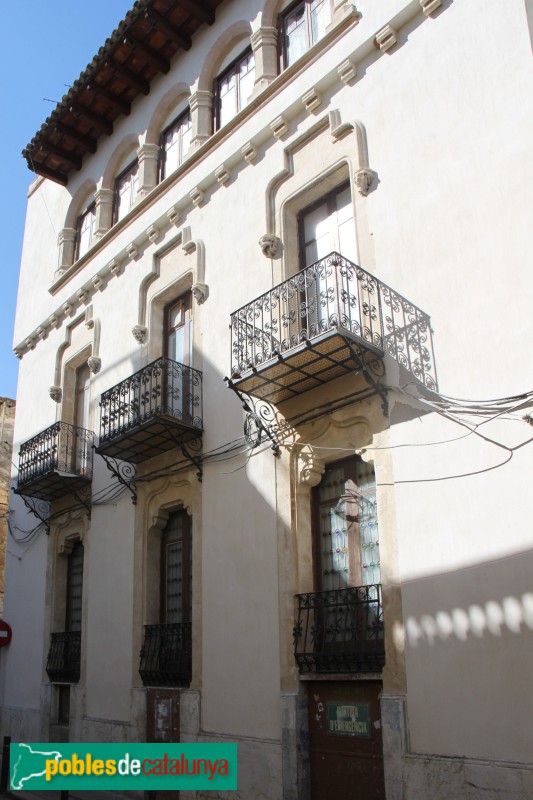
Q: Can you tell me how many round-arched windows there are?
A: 5